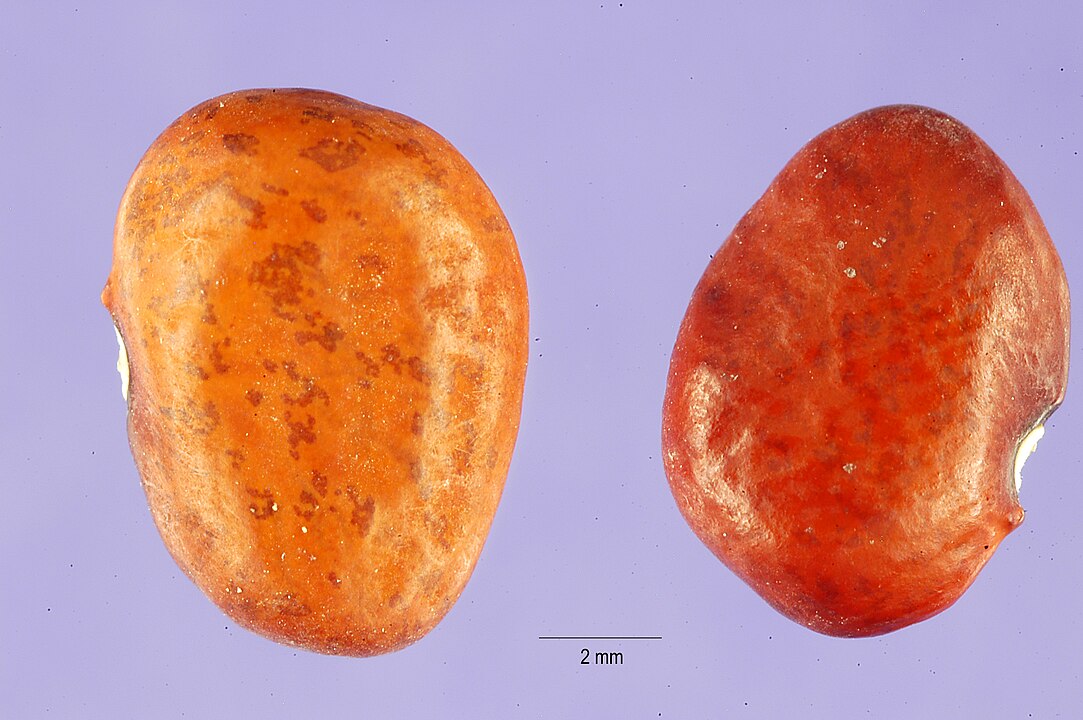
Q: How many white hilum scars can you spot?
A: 2